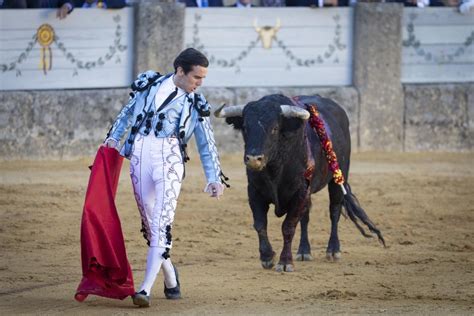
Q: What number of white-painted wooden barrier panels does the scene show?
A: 3